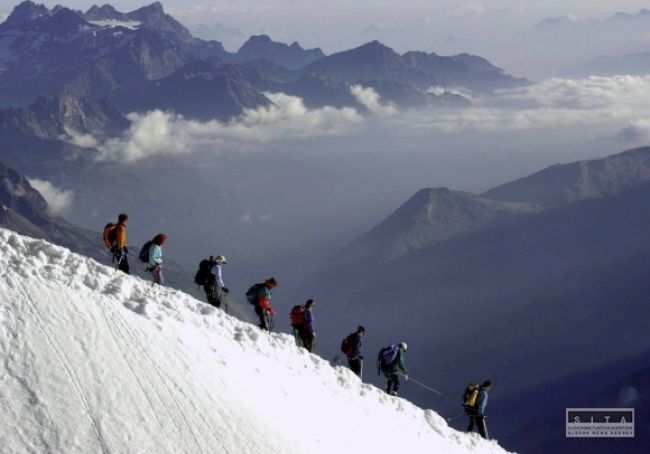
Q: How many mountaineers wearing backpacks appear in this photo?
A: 8